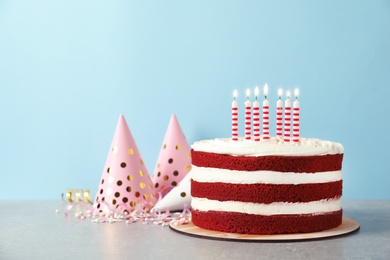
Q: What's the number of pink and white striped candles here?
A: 7